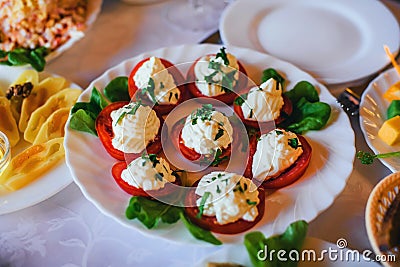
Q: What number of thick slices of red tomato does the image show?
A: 8